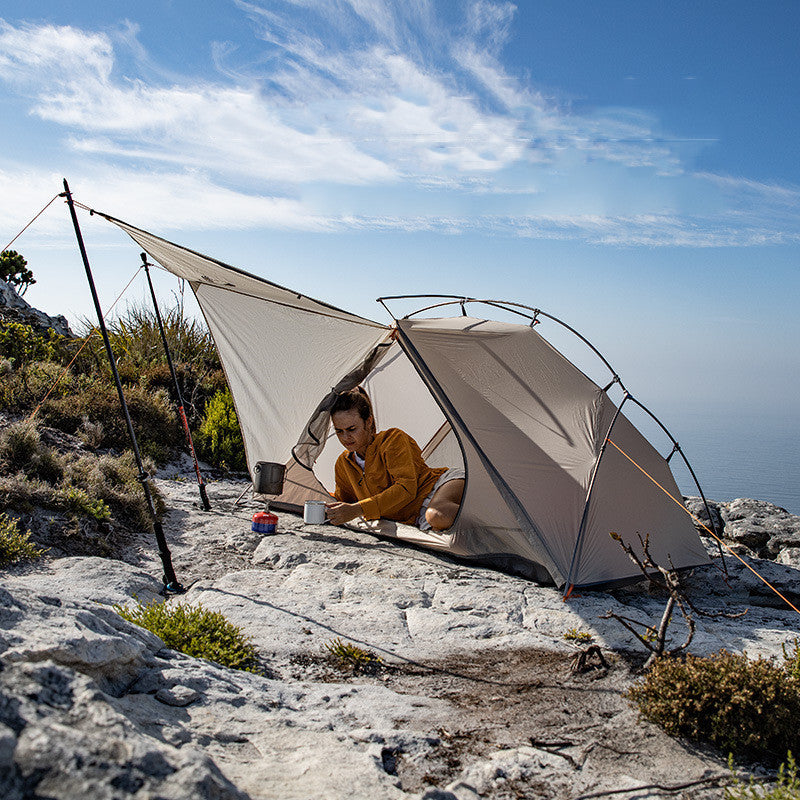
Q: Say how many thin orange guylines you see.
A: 3